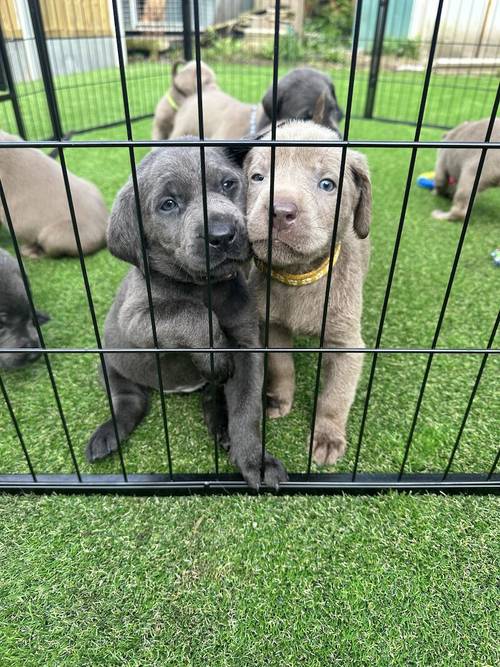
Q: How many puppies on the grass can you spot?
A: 8